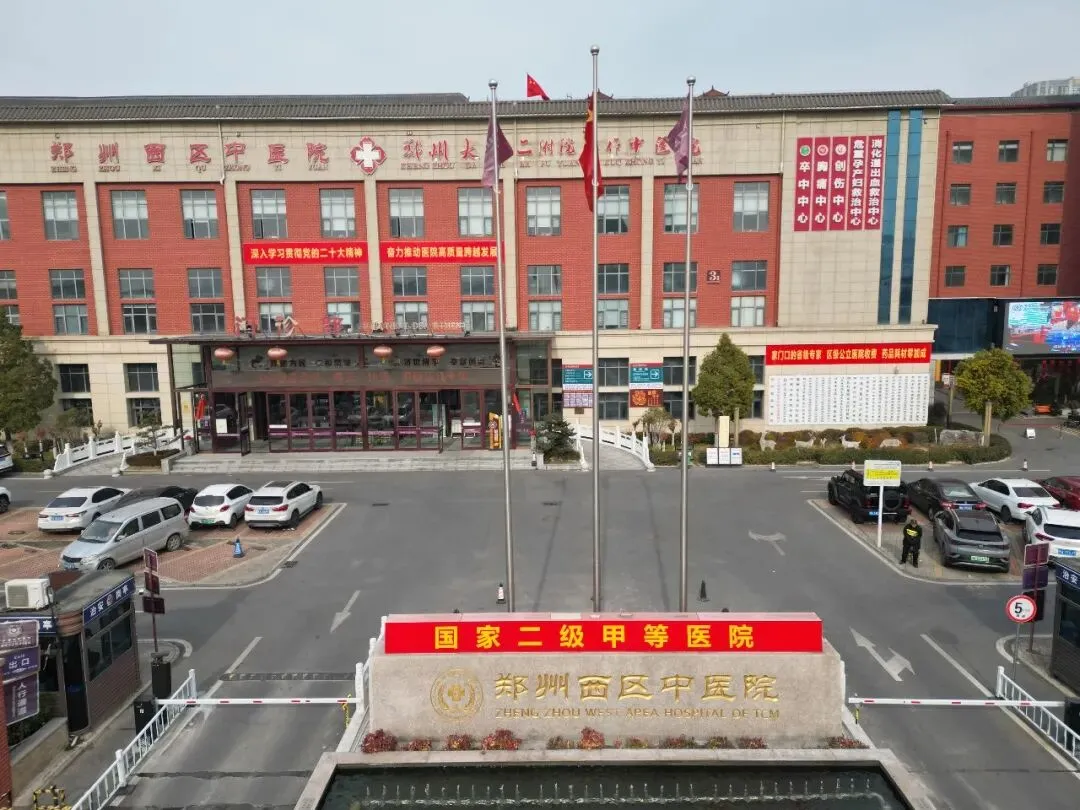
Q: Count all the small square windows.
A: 12